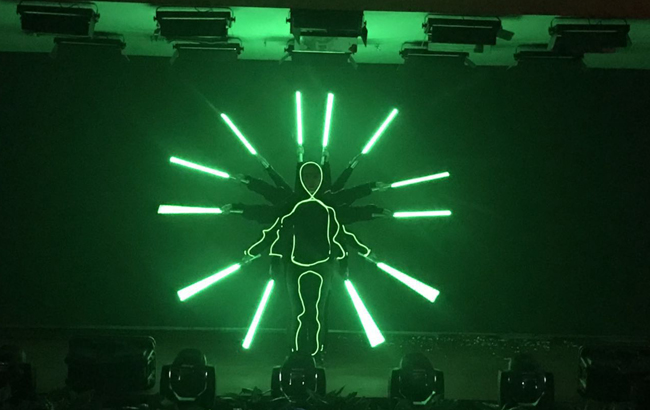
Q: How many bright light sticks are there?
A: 12